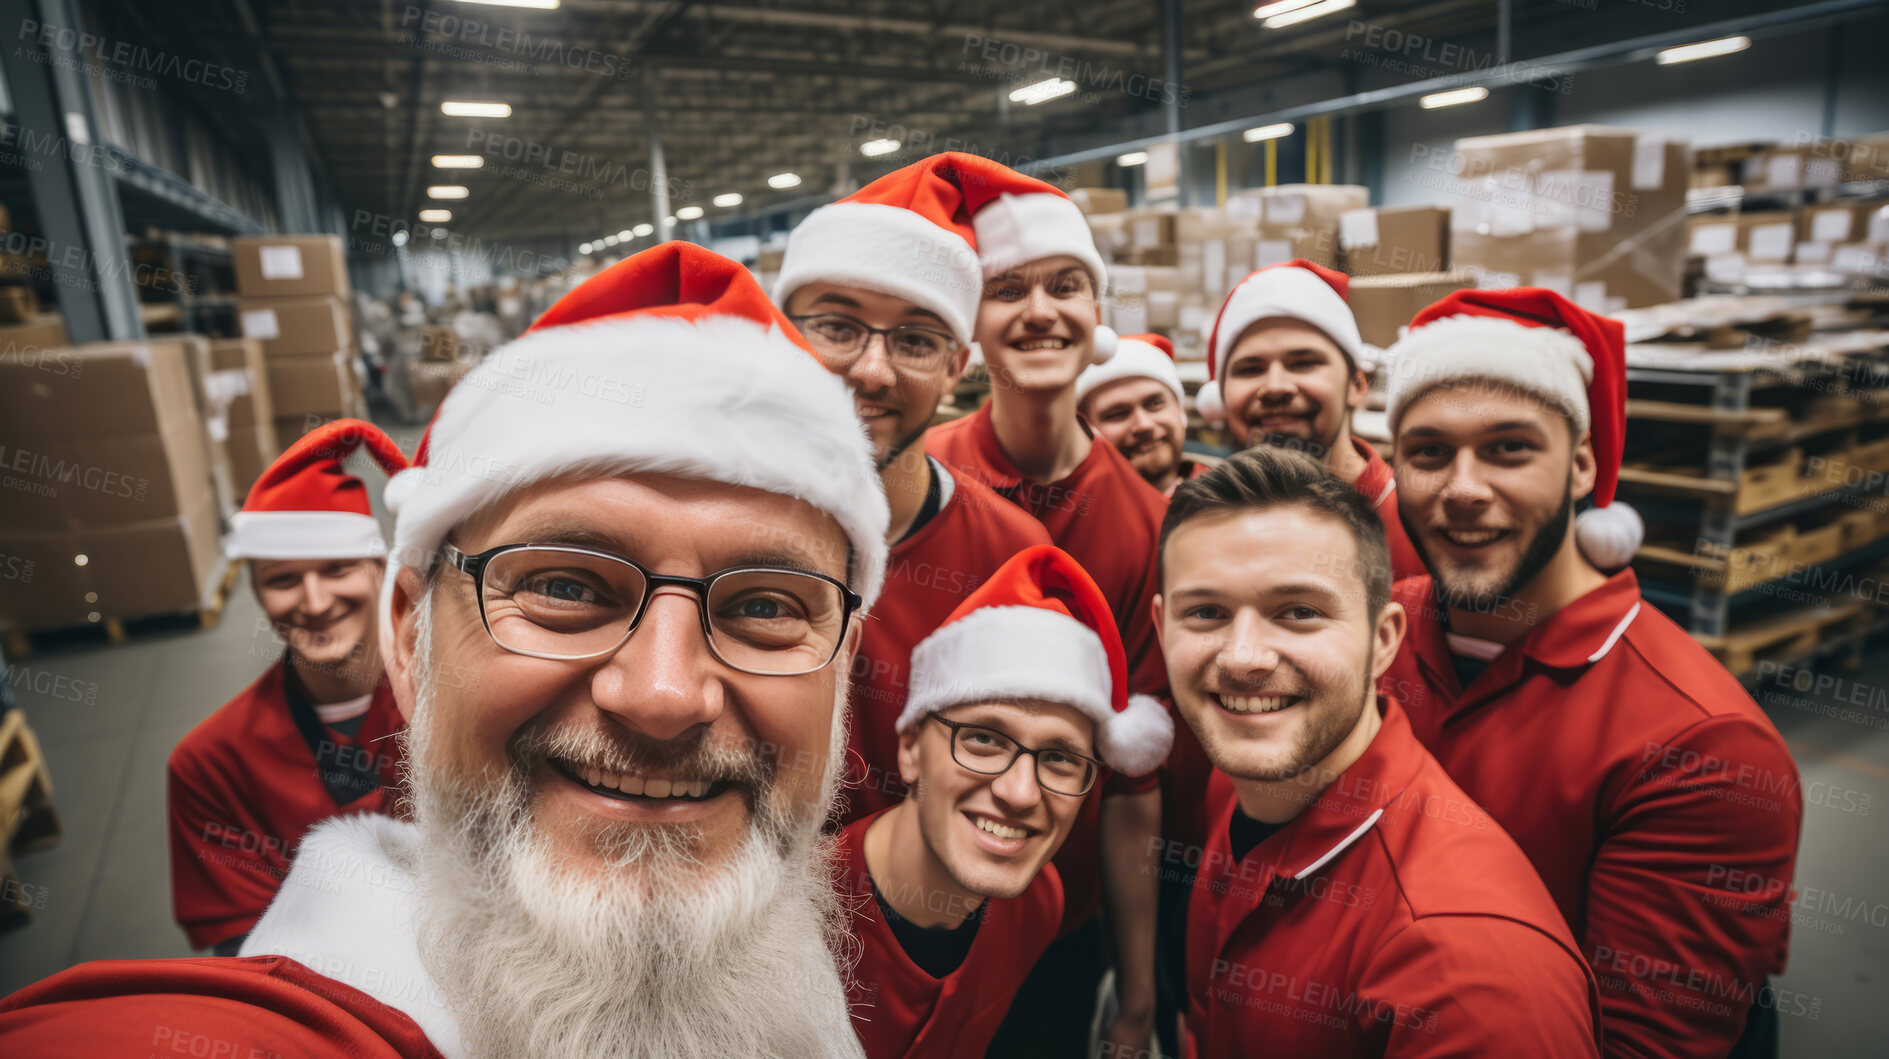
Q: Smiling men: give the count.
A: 9